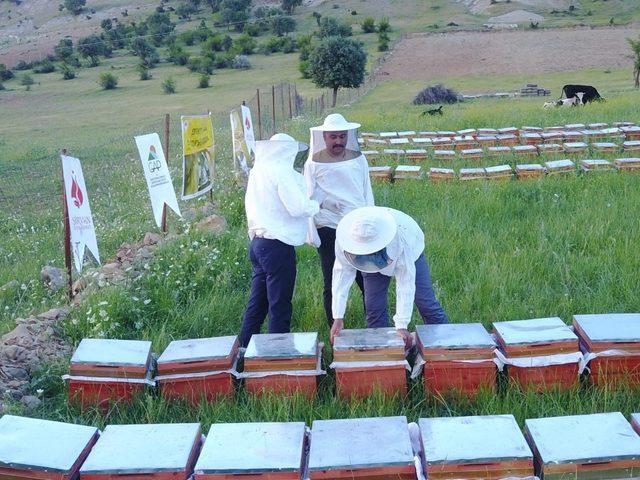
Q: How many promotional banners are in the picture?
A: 5